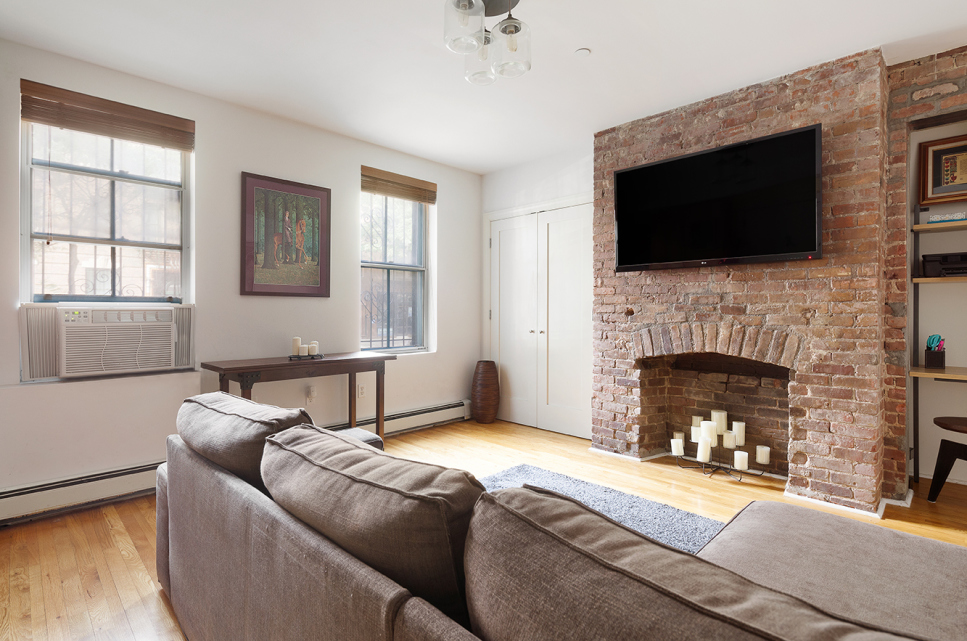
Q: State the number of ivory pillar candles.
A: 15